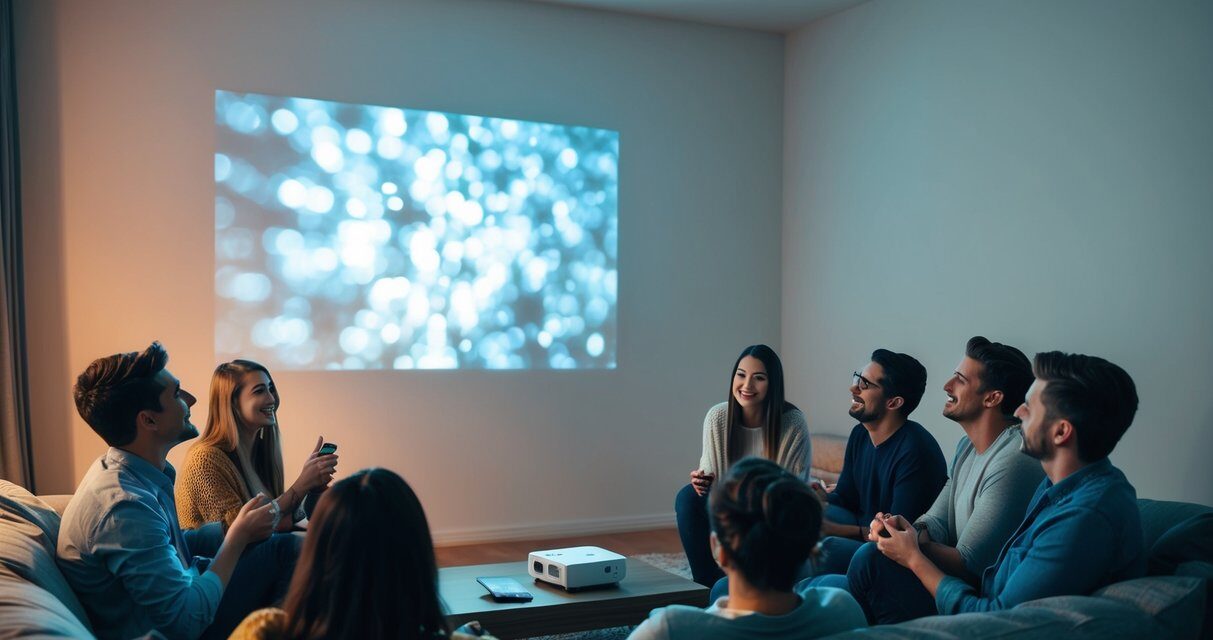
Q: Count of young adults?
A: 8